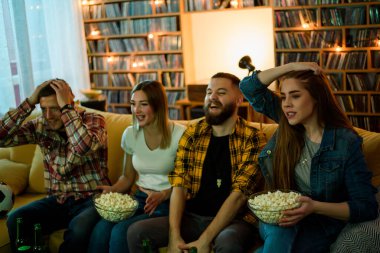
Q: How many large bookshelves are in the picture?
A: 2